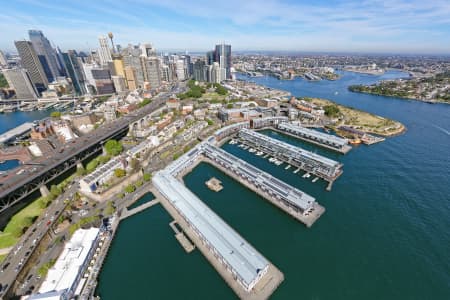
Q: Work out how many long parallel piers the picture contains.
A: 4